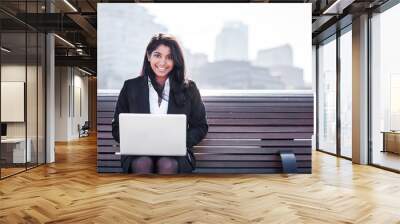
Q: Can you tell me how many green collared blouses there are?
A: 0